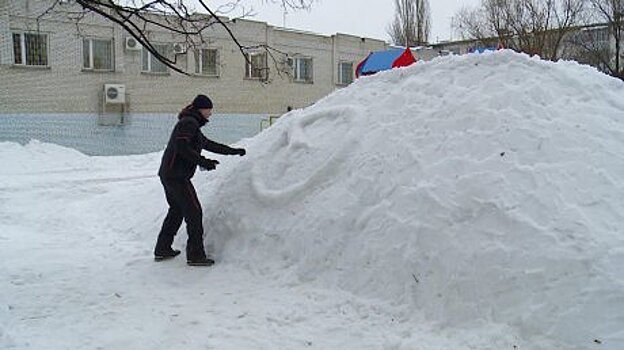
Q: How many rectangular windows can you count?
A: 7